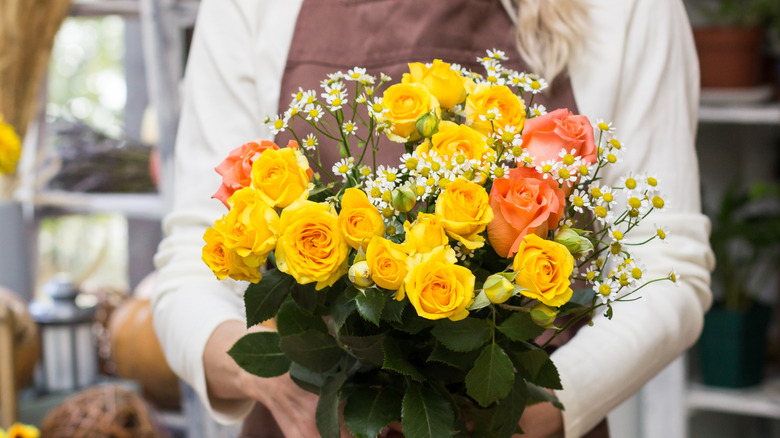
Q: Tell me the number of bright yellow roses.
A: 14